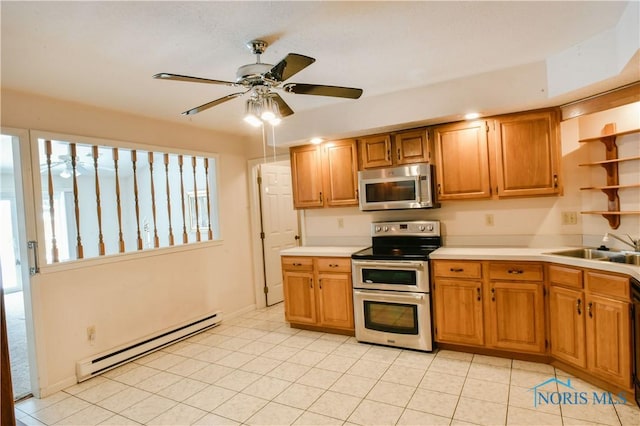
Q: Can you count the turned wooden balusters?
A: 10